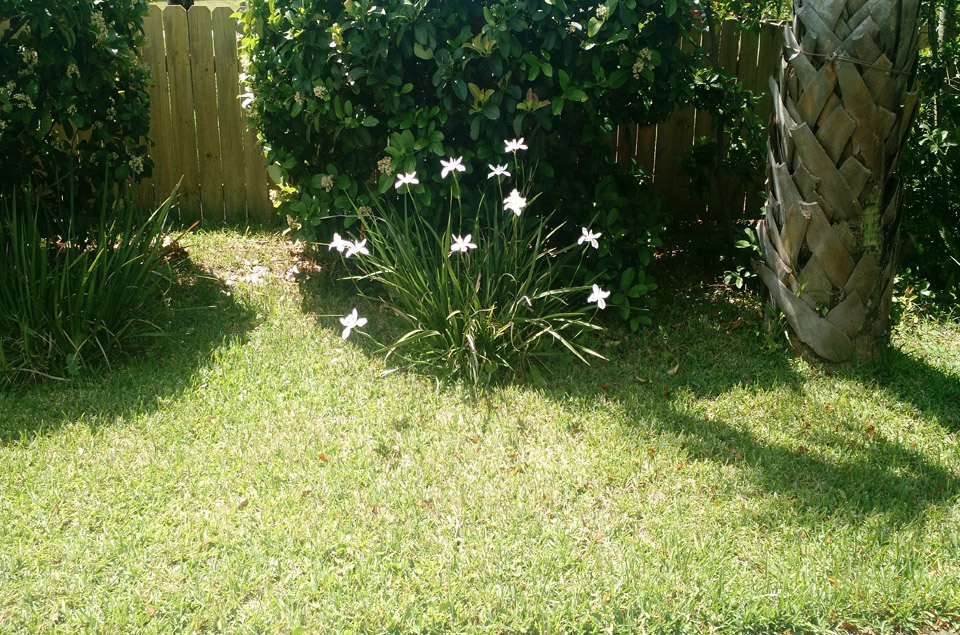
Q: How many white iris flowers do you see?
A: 11